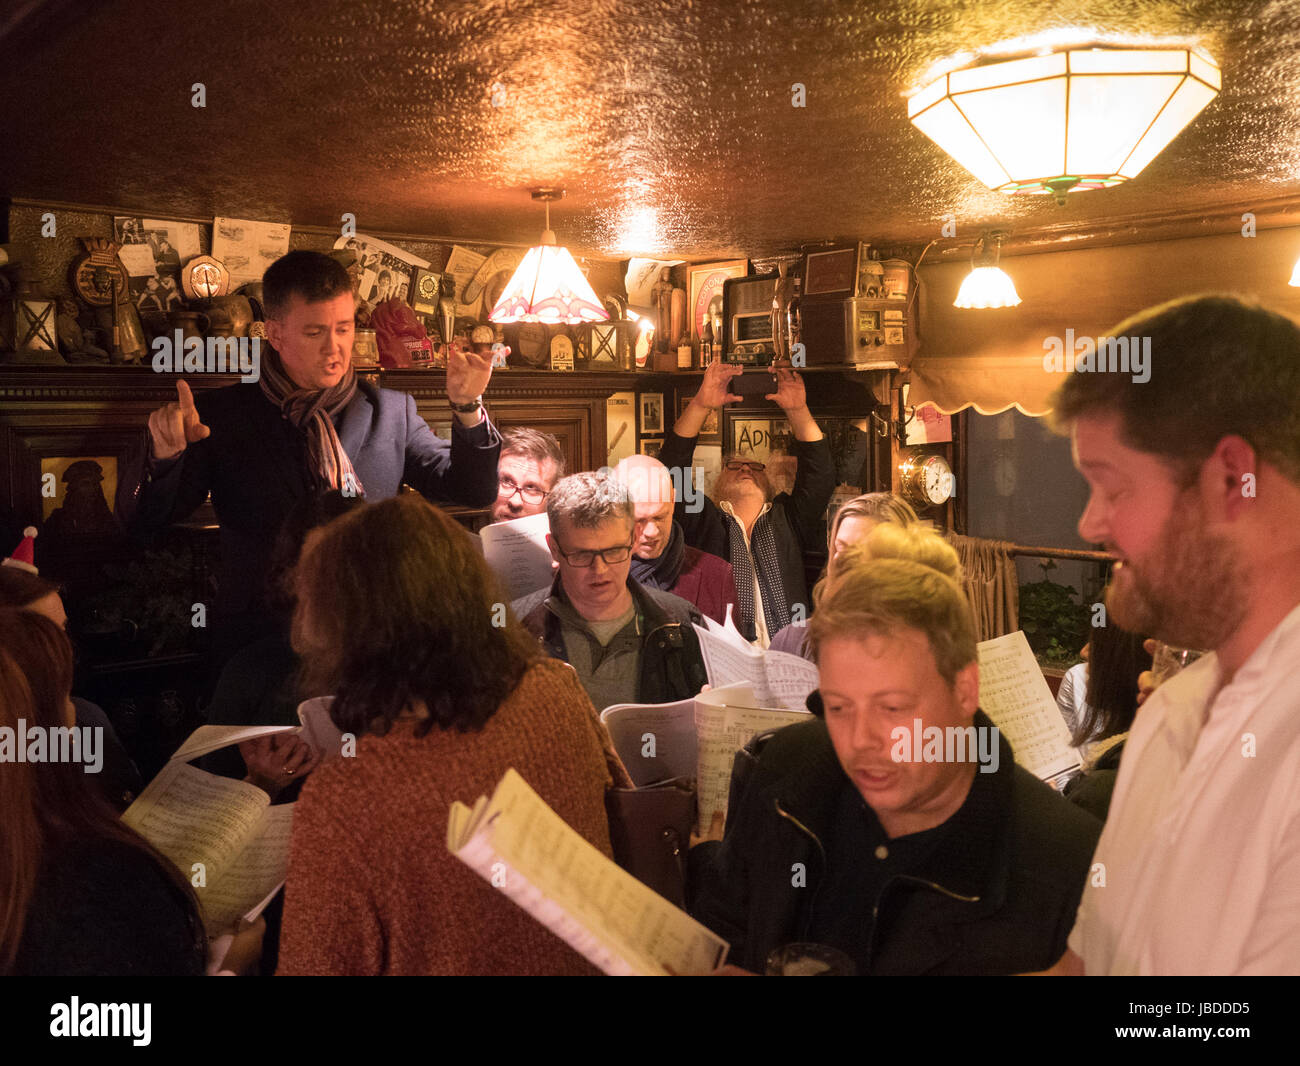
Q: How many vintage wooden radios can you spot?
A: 2